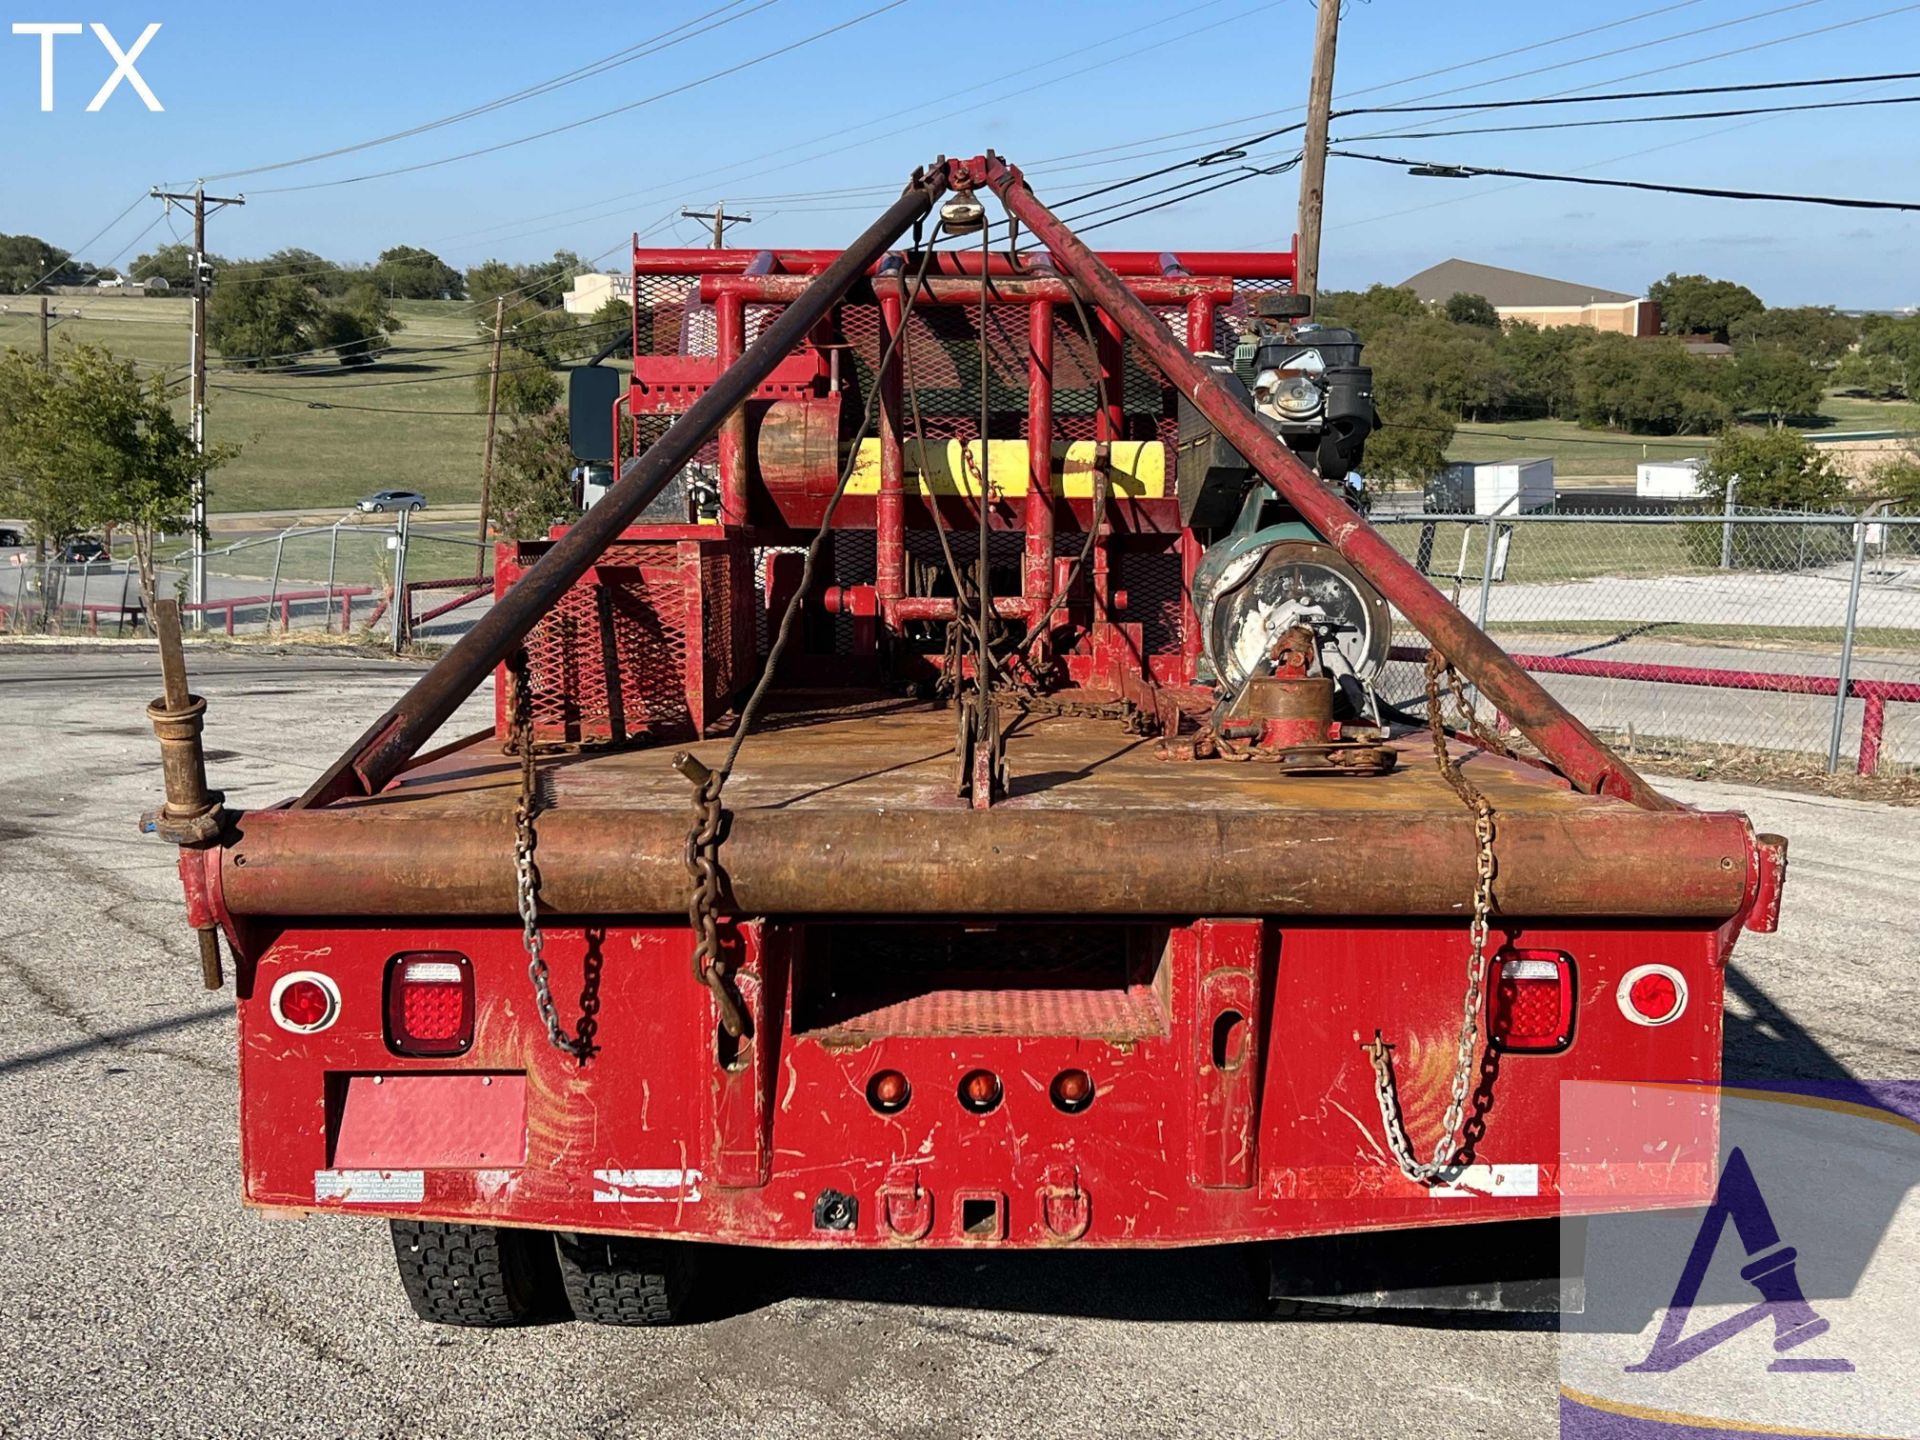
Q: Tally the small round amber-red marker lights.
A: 3